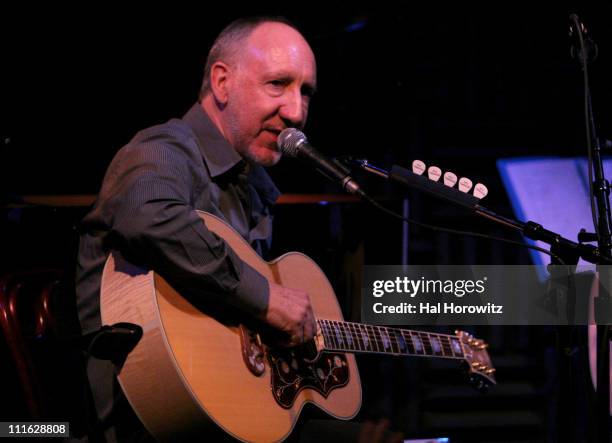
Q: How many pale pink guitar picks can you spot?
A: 5